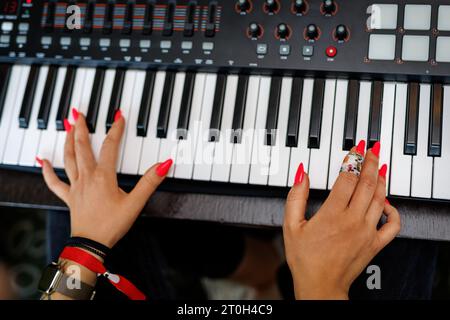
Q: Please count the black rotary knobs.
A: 8